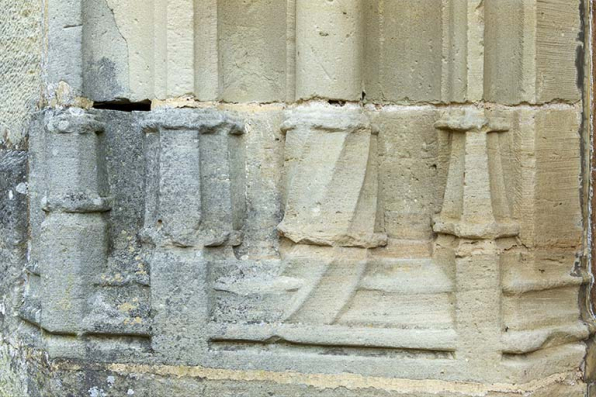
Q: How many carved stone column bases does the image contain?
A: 4